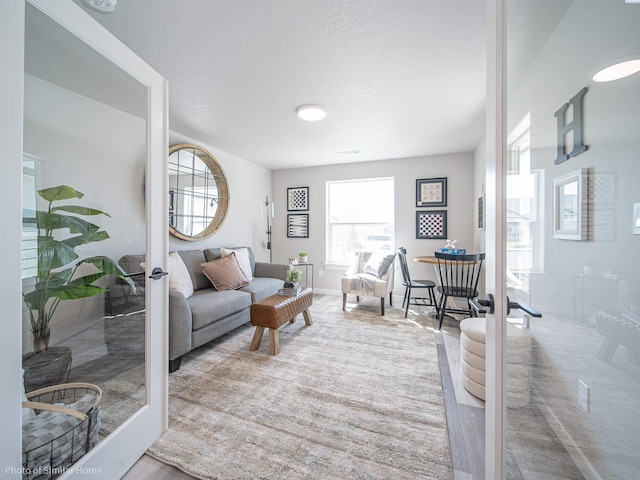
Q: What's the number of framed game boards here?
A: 4